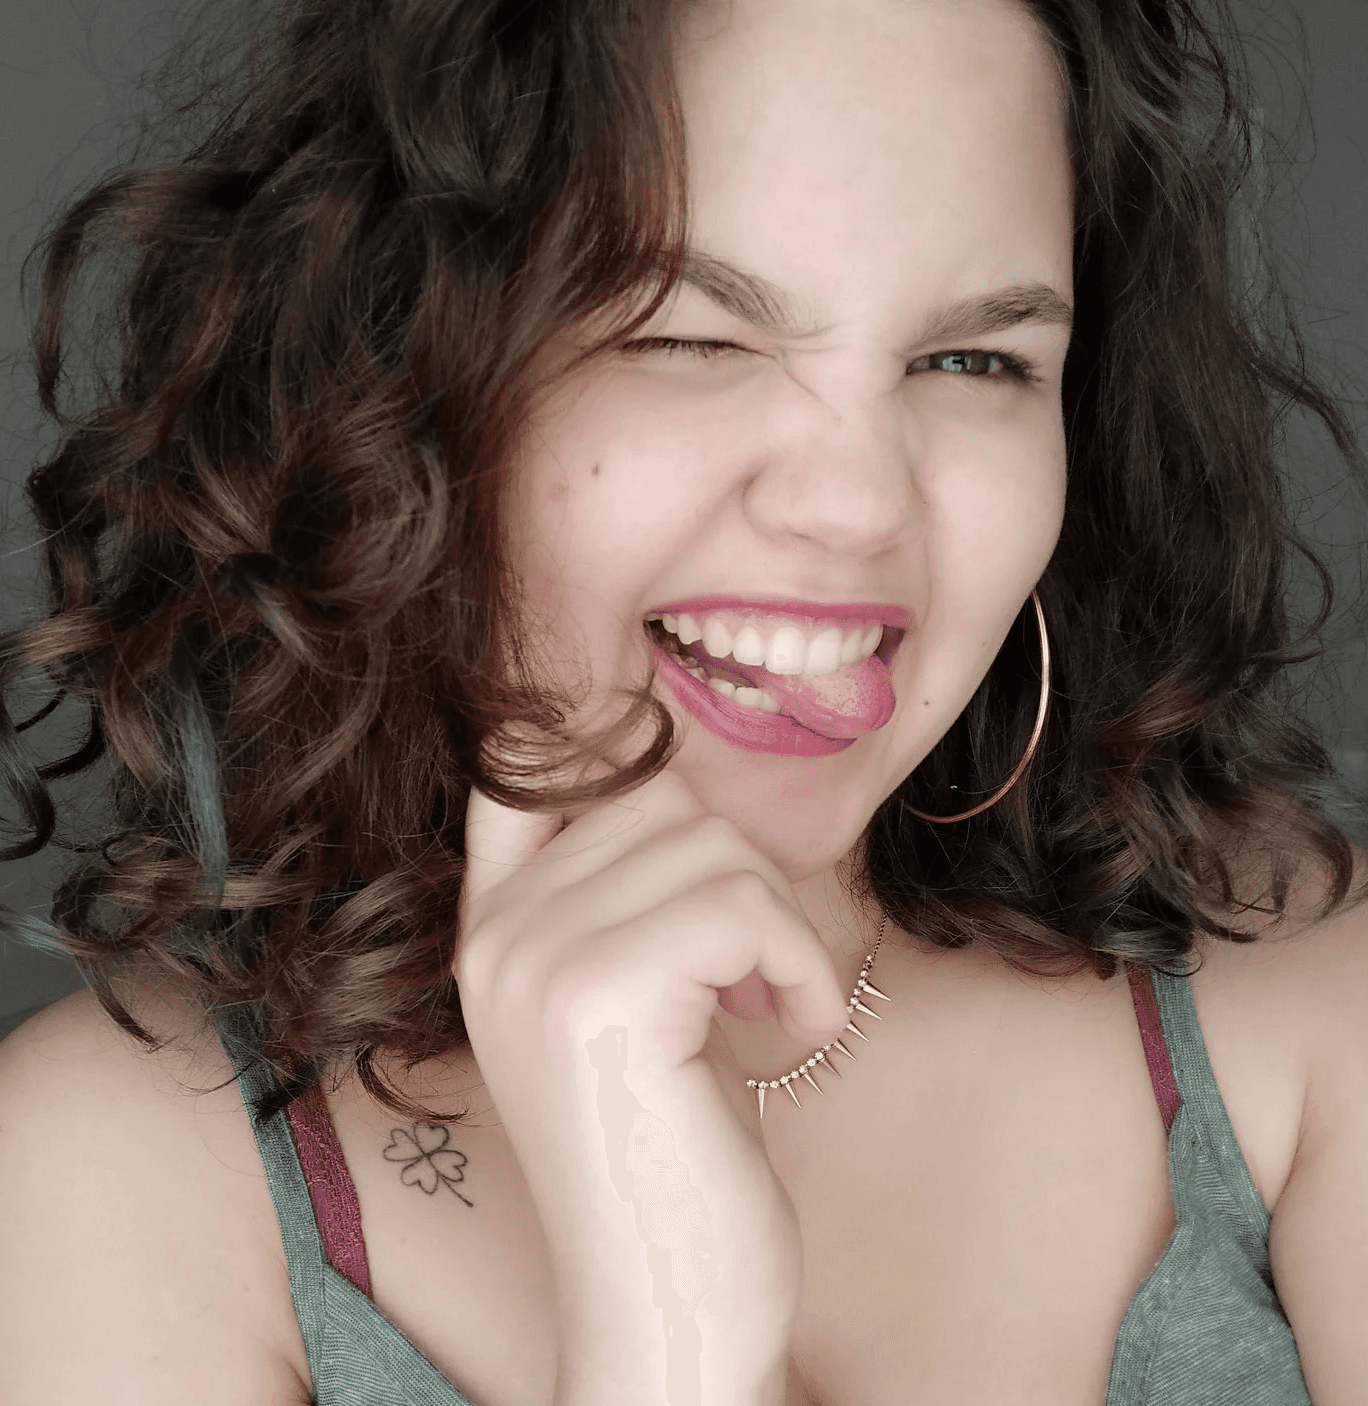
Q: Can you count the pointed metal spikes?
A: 8